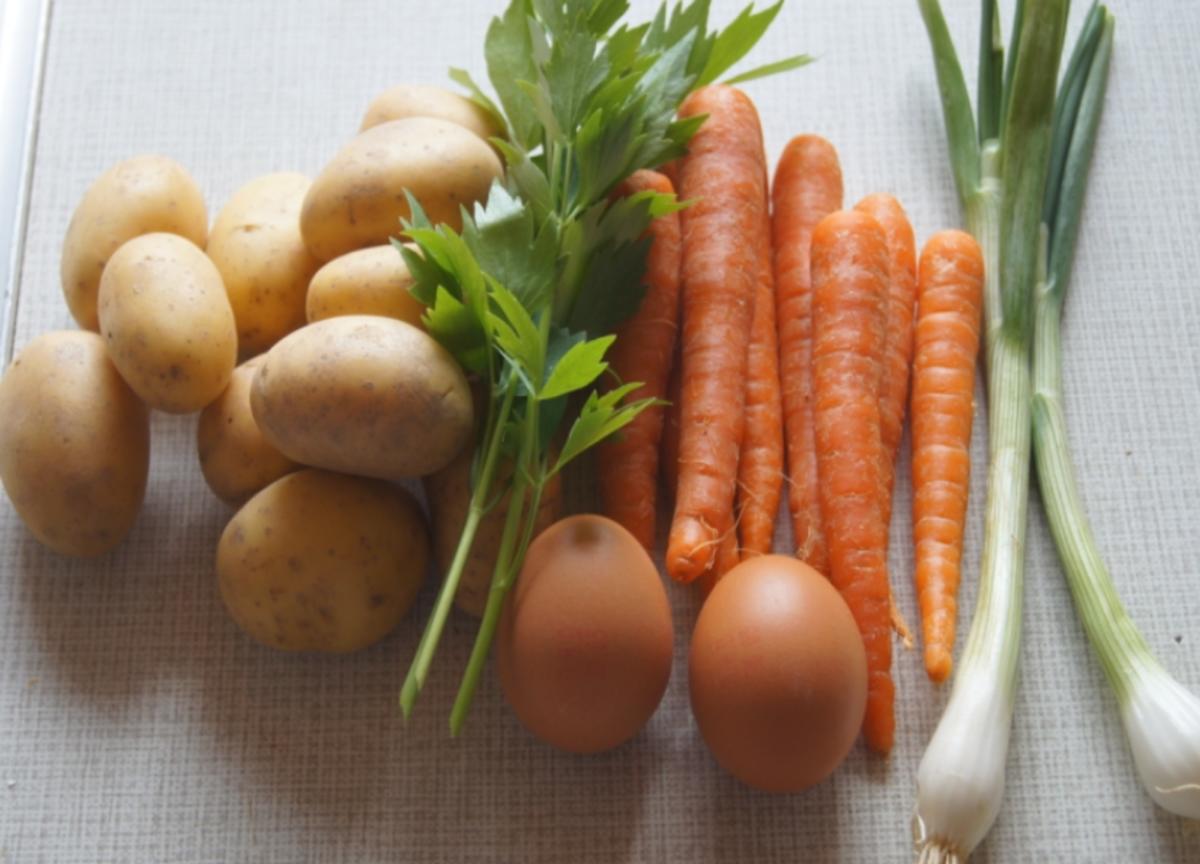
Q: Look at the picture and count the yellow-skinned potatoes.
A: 11